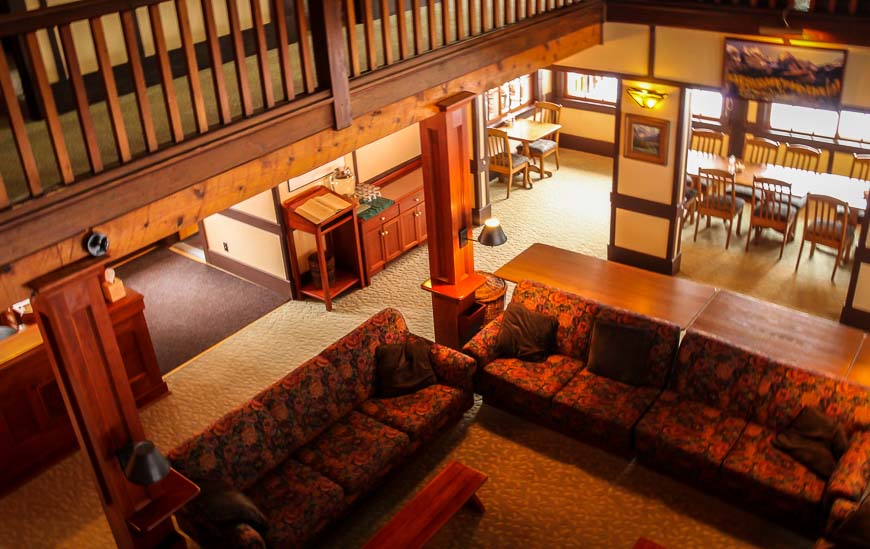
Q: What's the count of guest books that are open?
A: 1